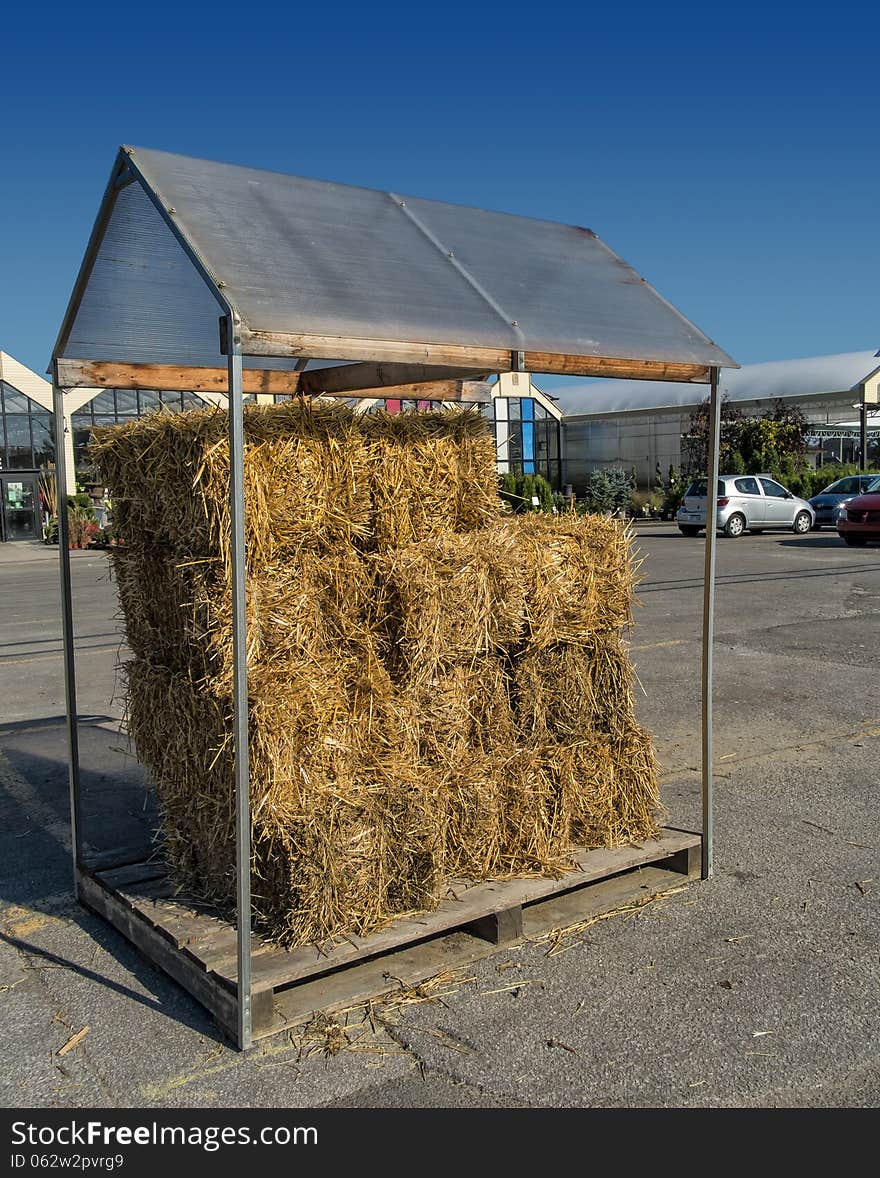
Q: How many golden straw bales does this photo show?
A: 11